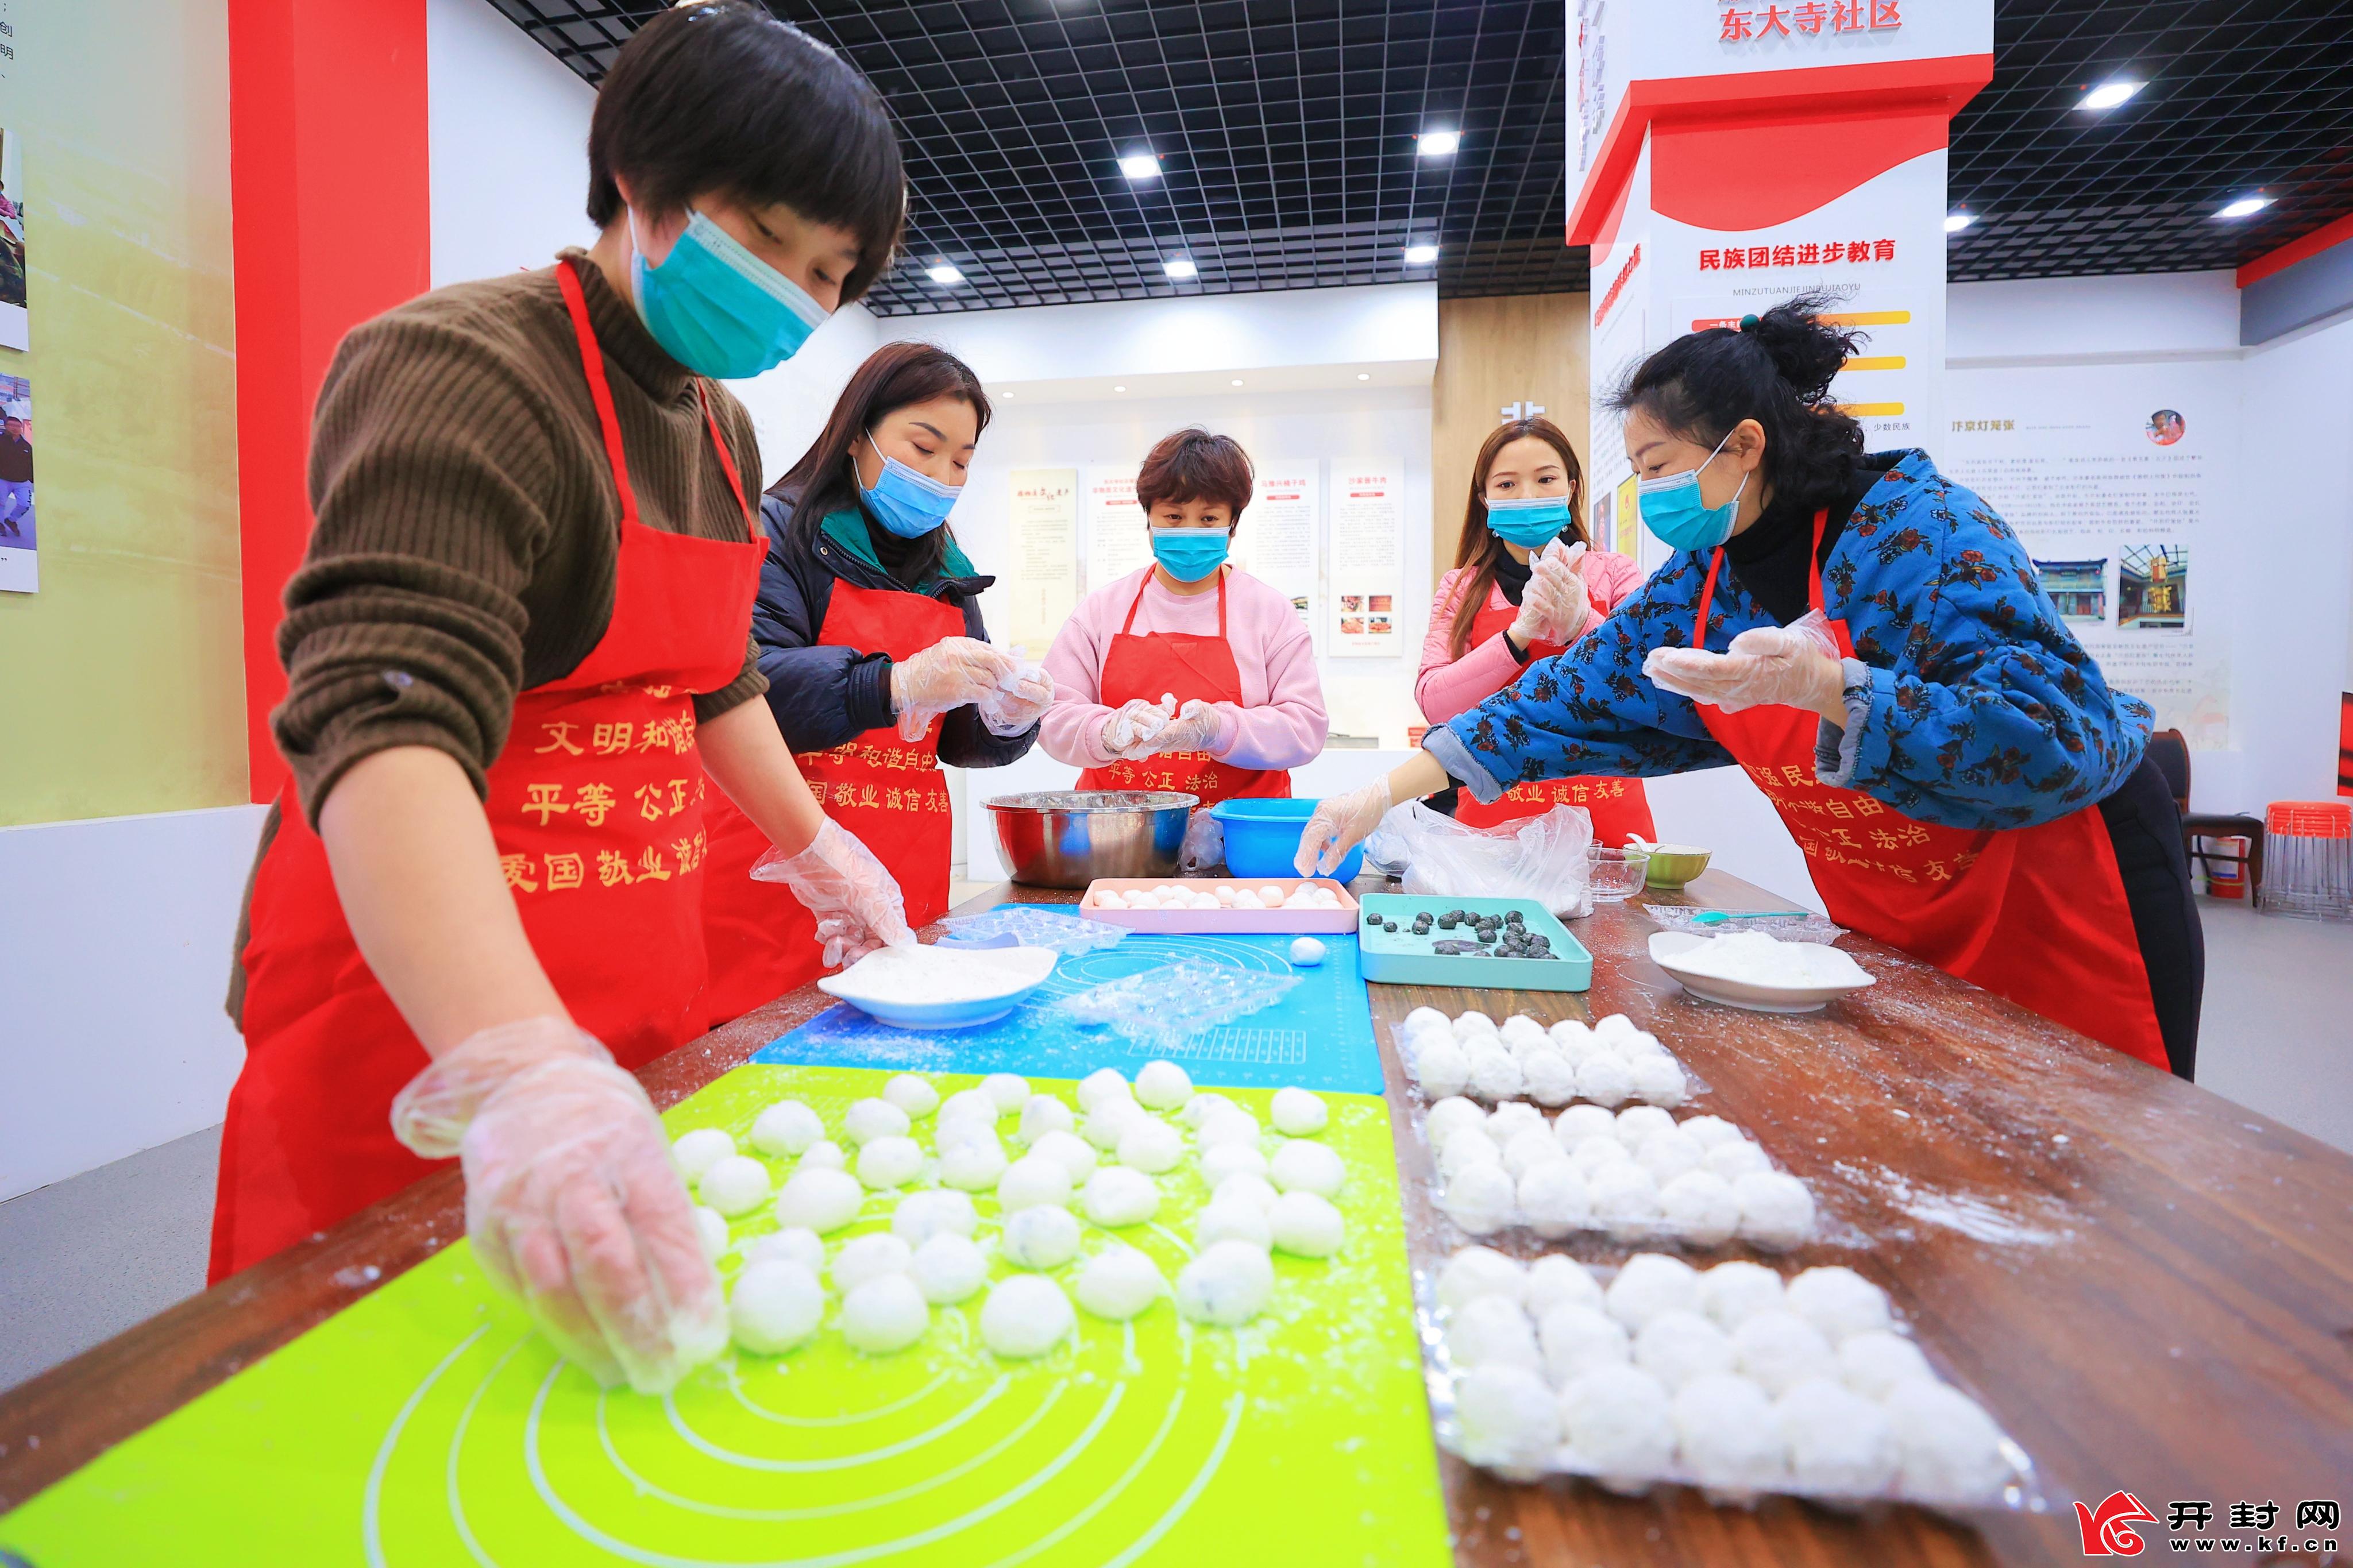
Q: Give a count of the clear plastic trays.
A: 6